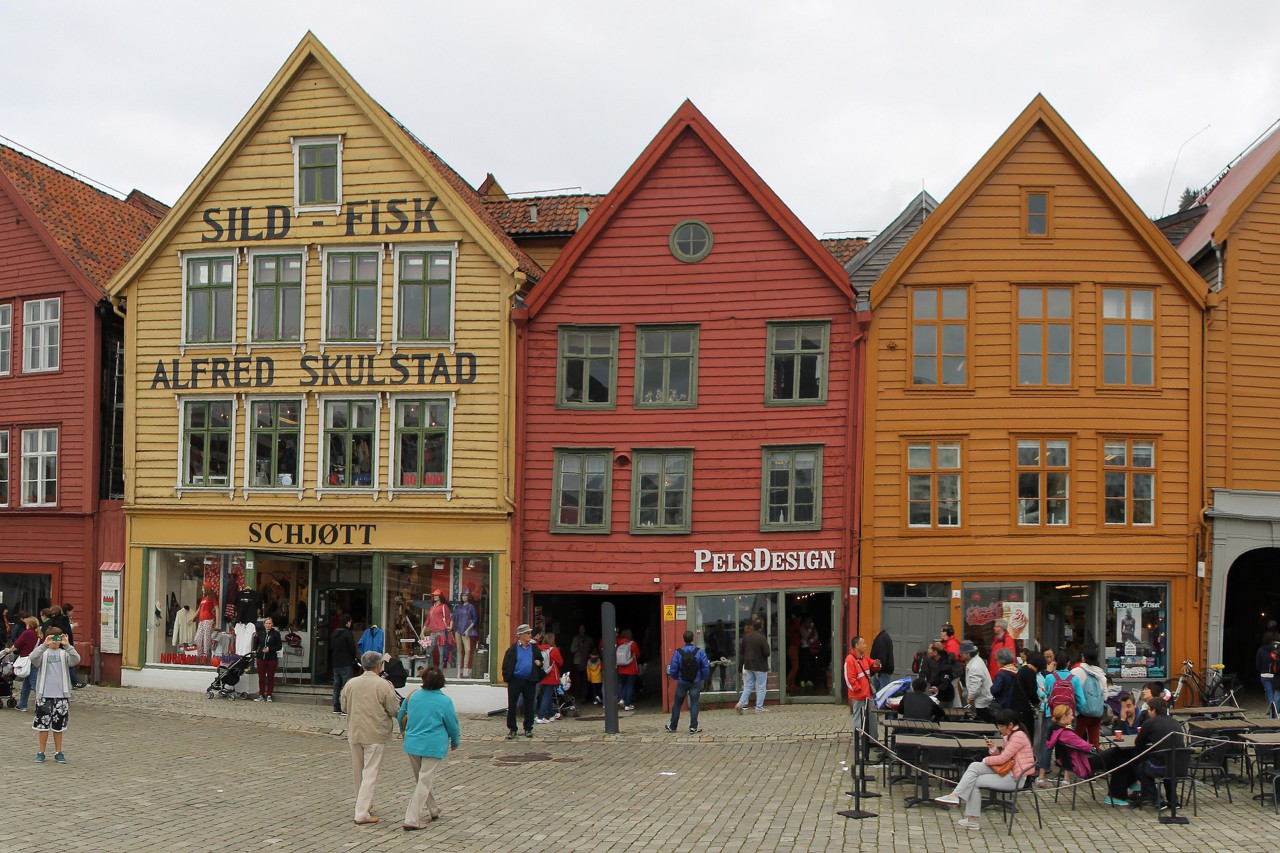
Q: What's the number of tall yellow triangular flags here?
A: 0